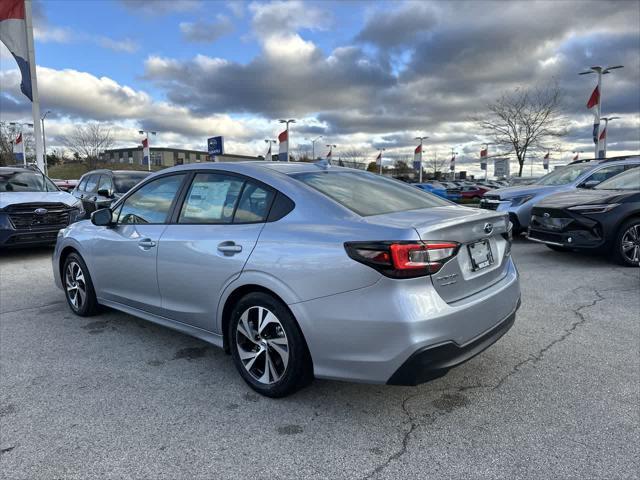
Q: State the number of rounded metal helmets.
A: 0